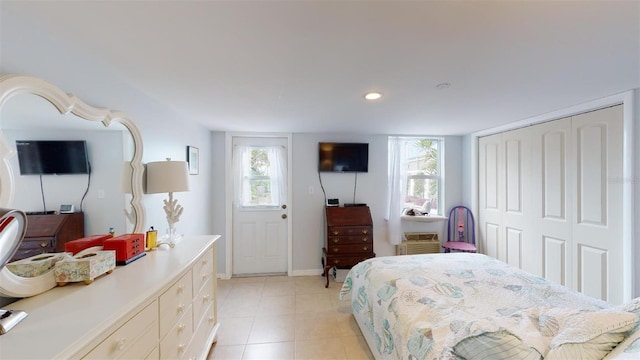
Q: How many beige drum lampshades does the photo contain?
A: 1